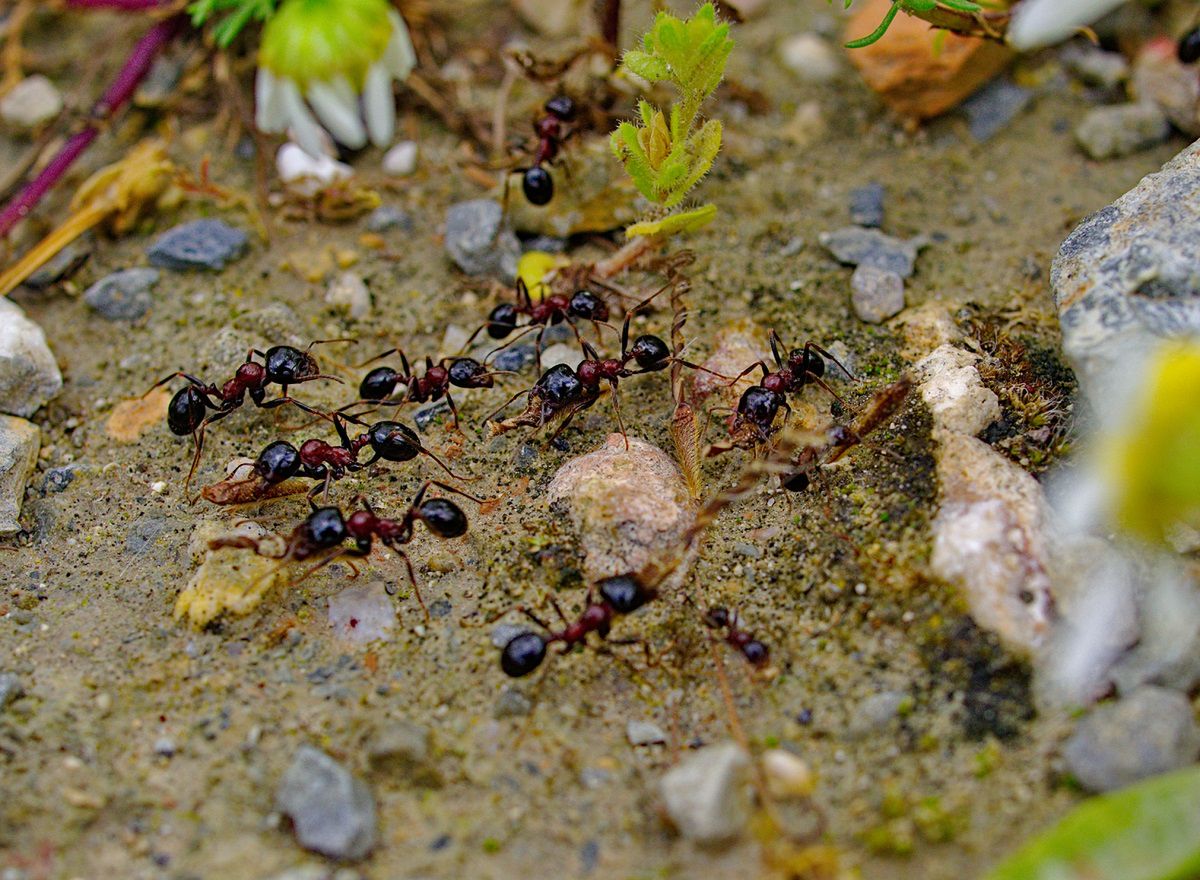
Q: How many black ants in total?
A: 11